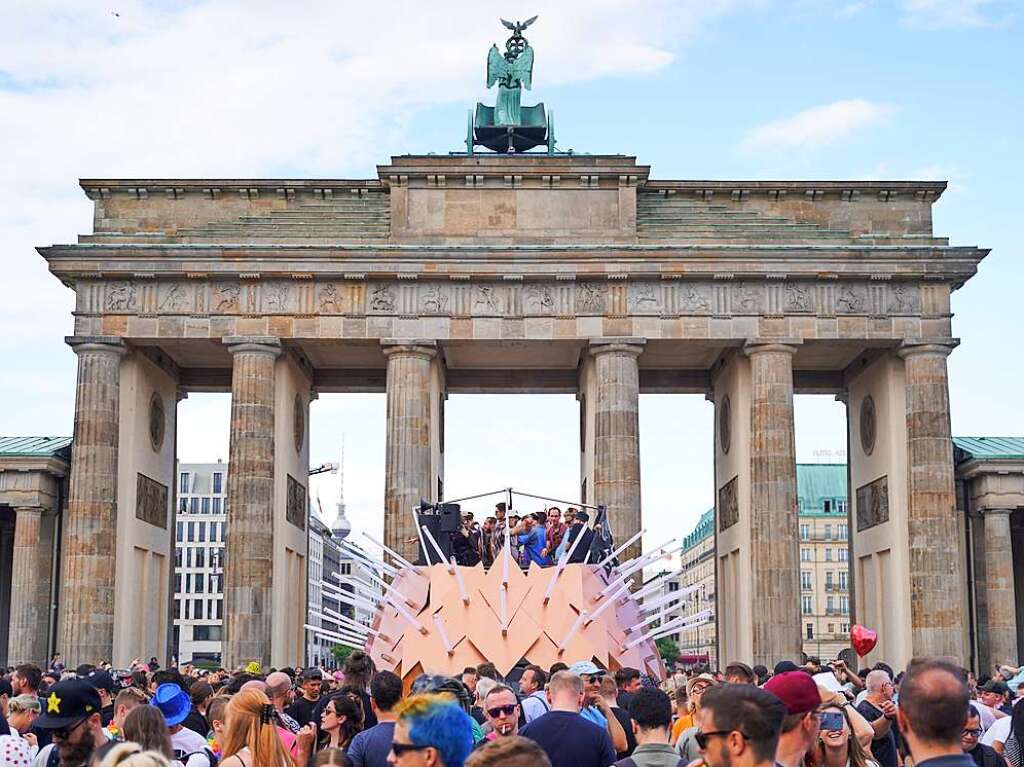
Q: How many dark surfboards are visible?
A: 0